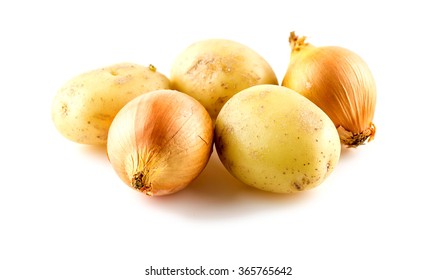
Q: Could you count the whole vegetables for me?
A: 5